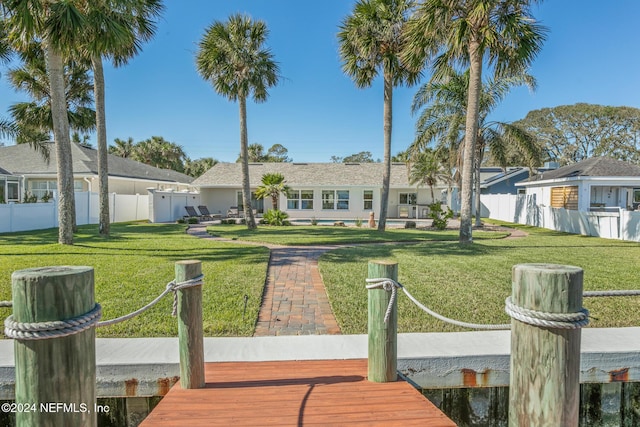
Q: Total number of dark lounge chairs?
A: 2